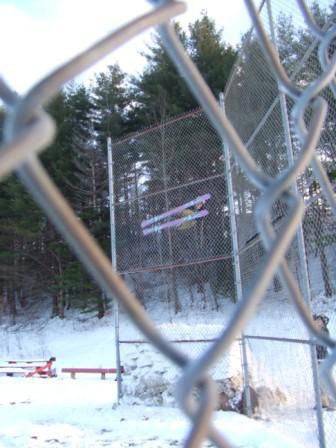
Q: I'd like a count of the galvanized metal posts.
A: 3